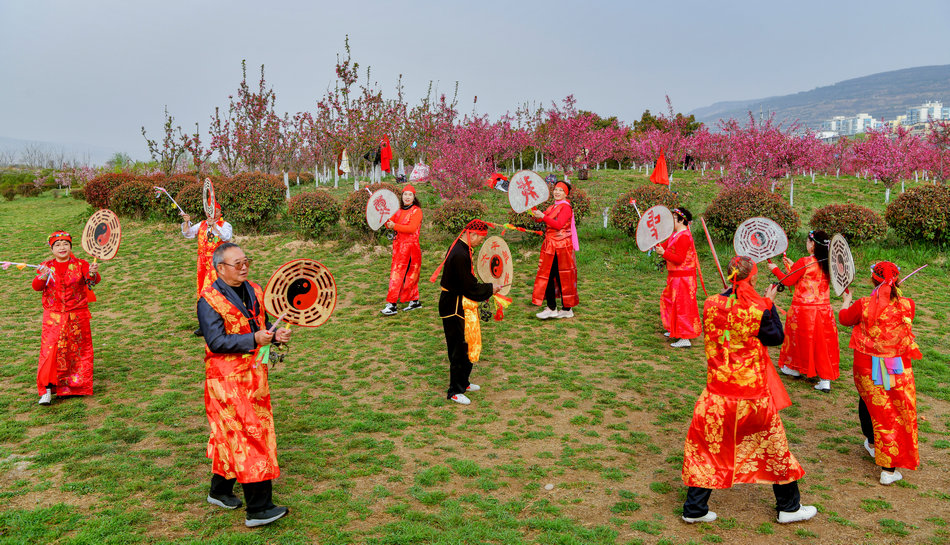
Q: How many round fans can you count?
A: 9